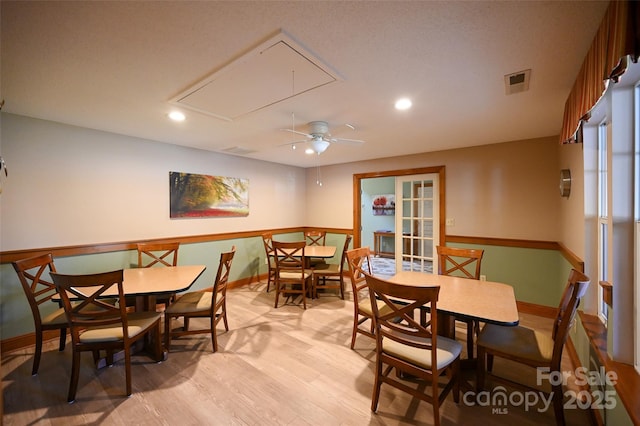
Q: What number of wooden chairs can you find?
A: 12